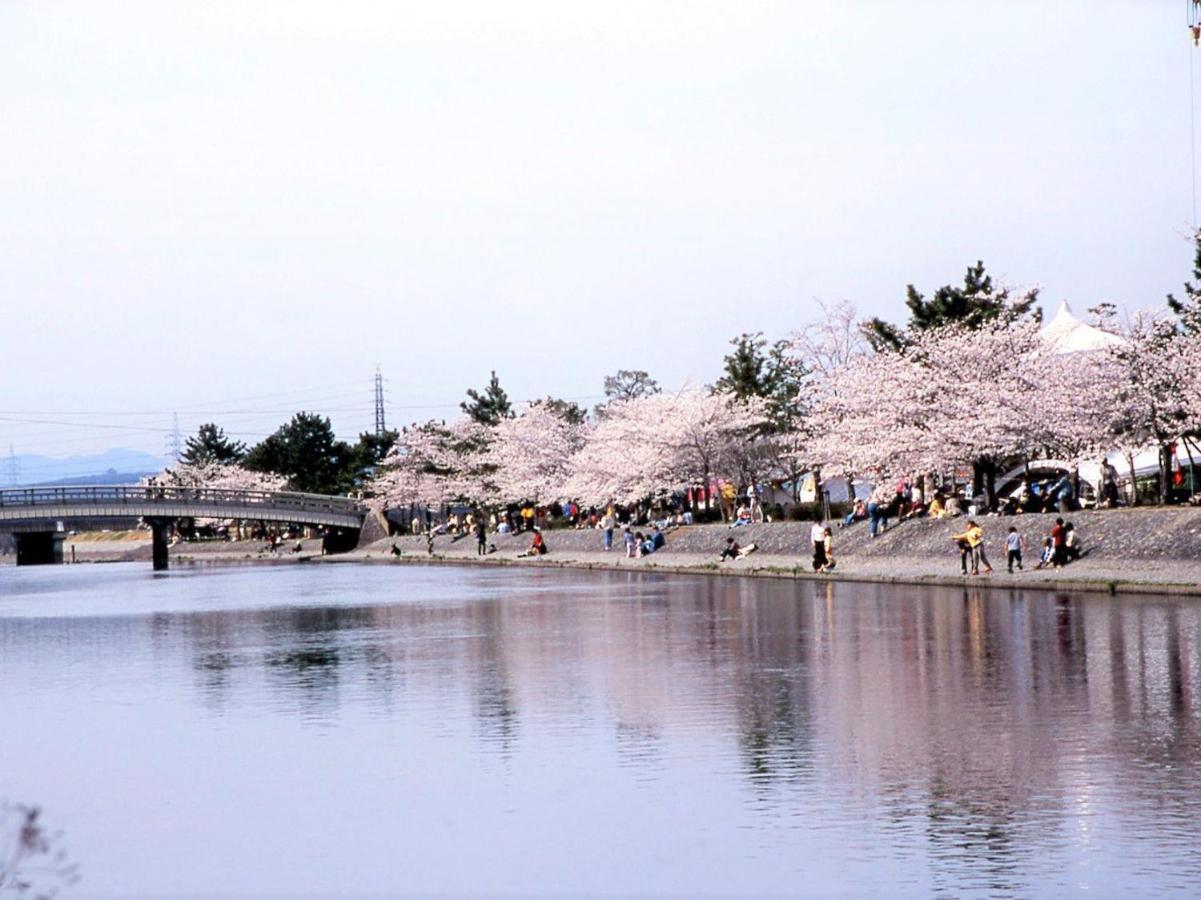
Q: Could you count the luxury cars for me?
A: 0